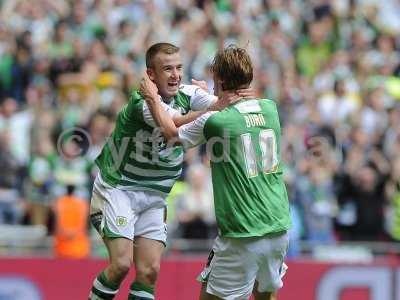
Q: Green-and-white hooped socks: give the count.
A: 2